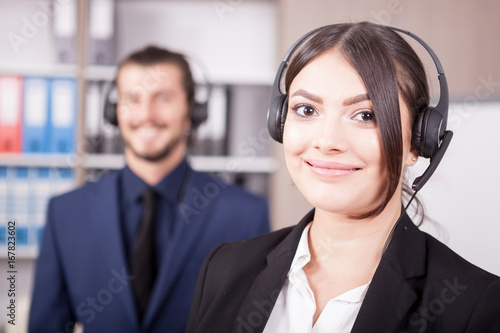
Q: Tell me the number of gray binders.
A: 2